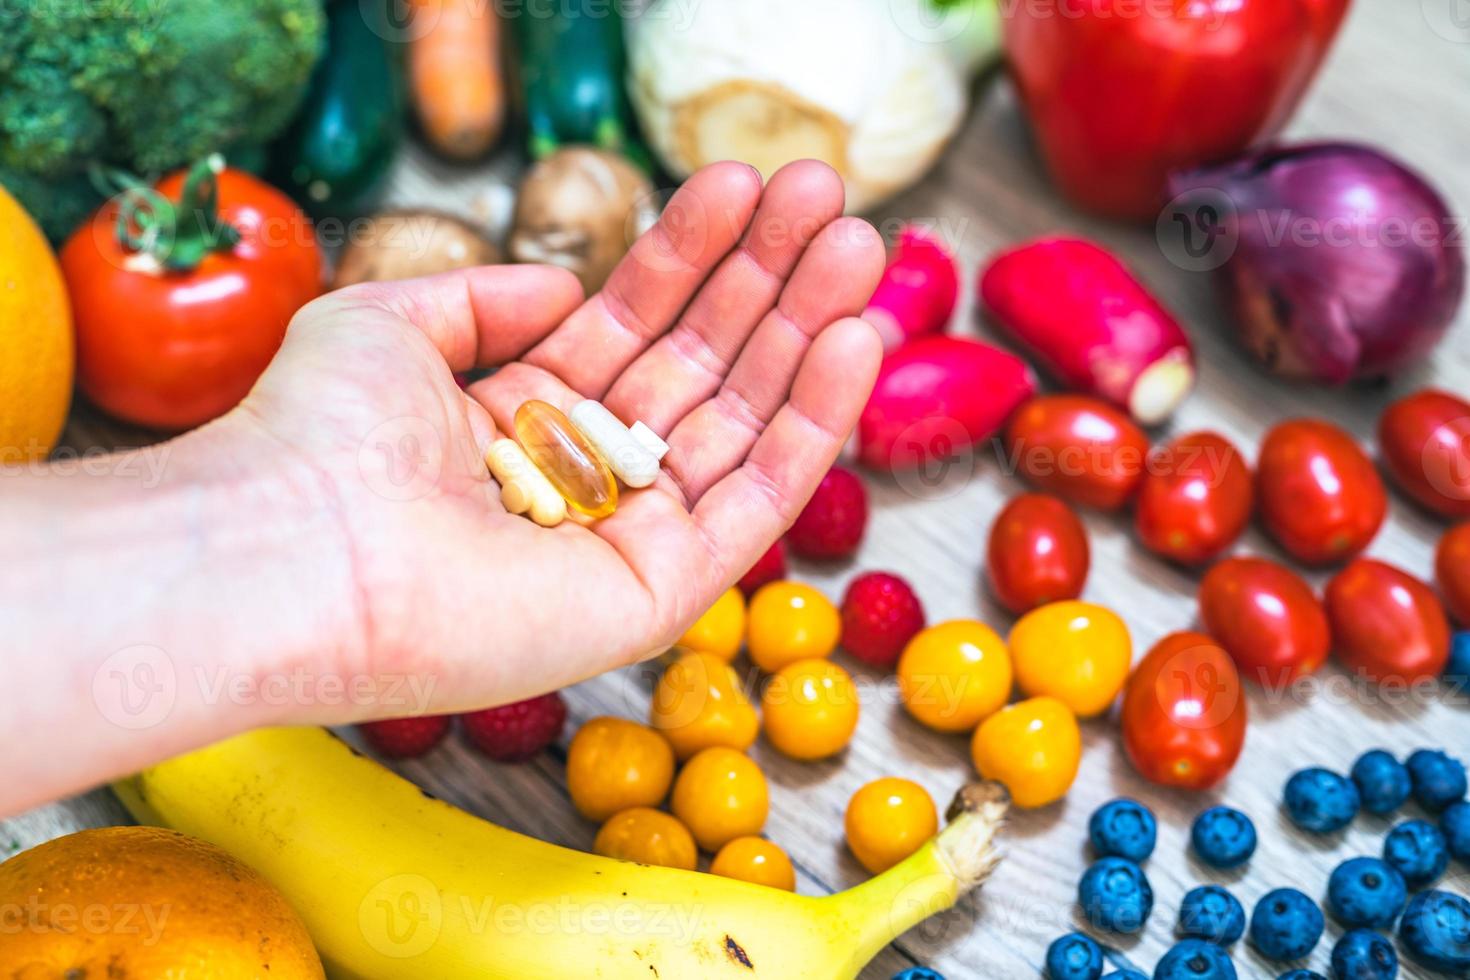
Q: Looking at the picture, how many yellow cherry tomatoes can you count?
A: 12